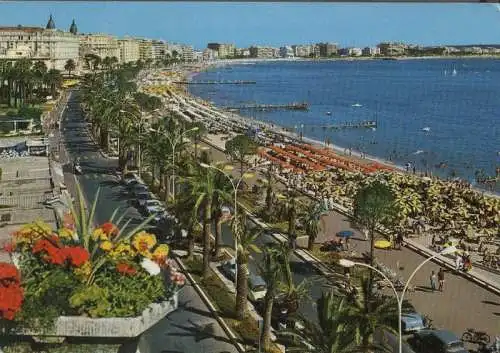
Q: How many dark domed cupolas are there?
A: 2